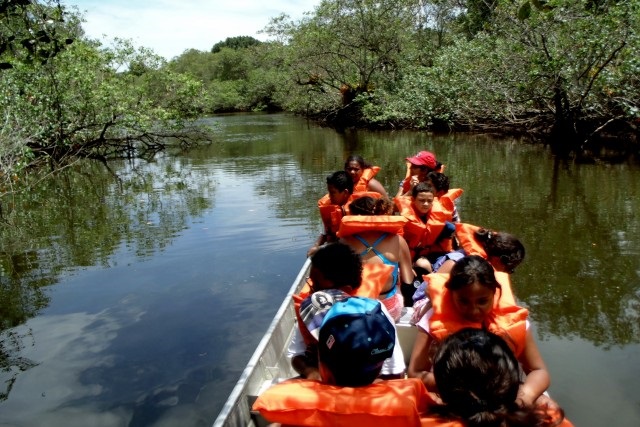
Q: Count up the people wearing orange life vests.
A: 11